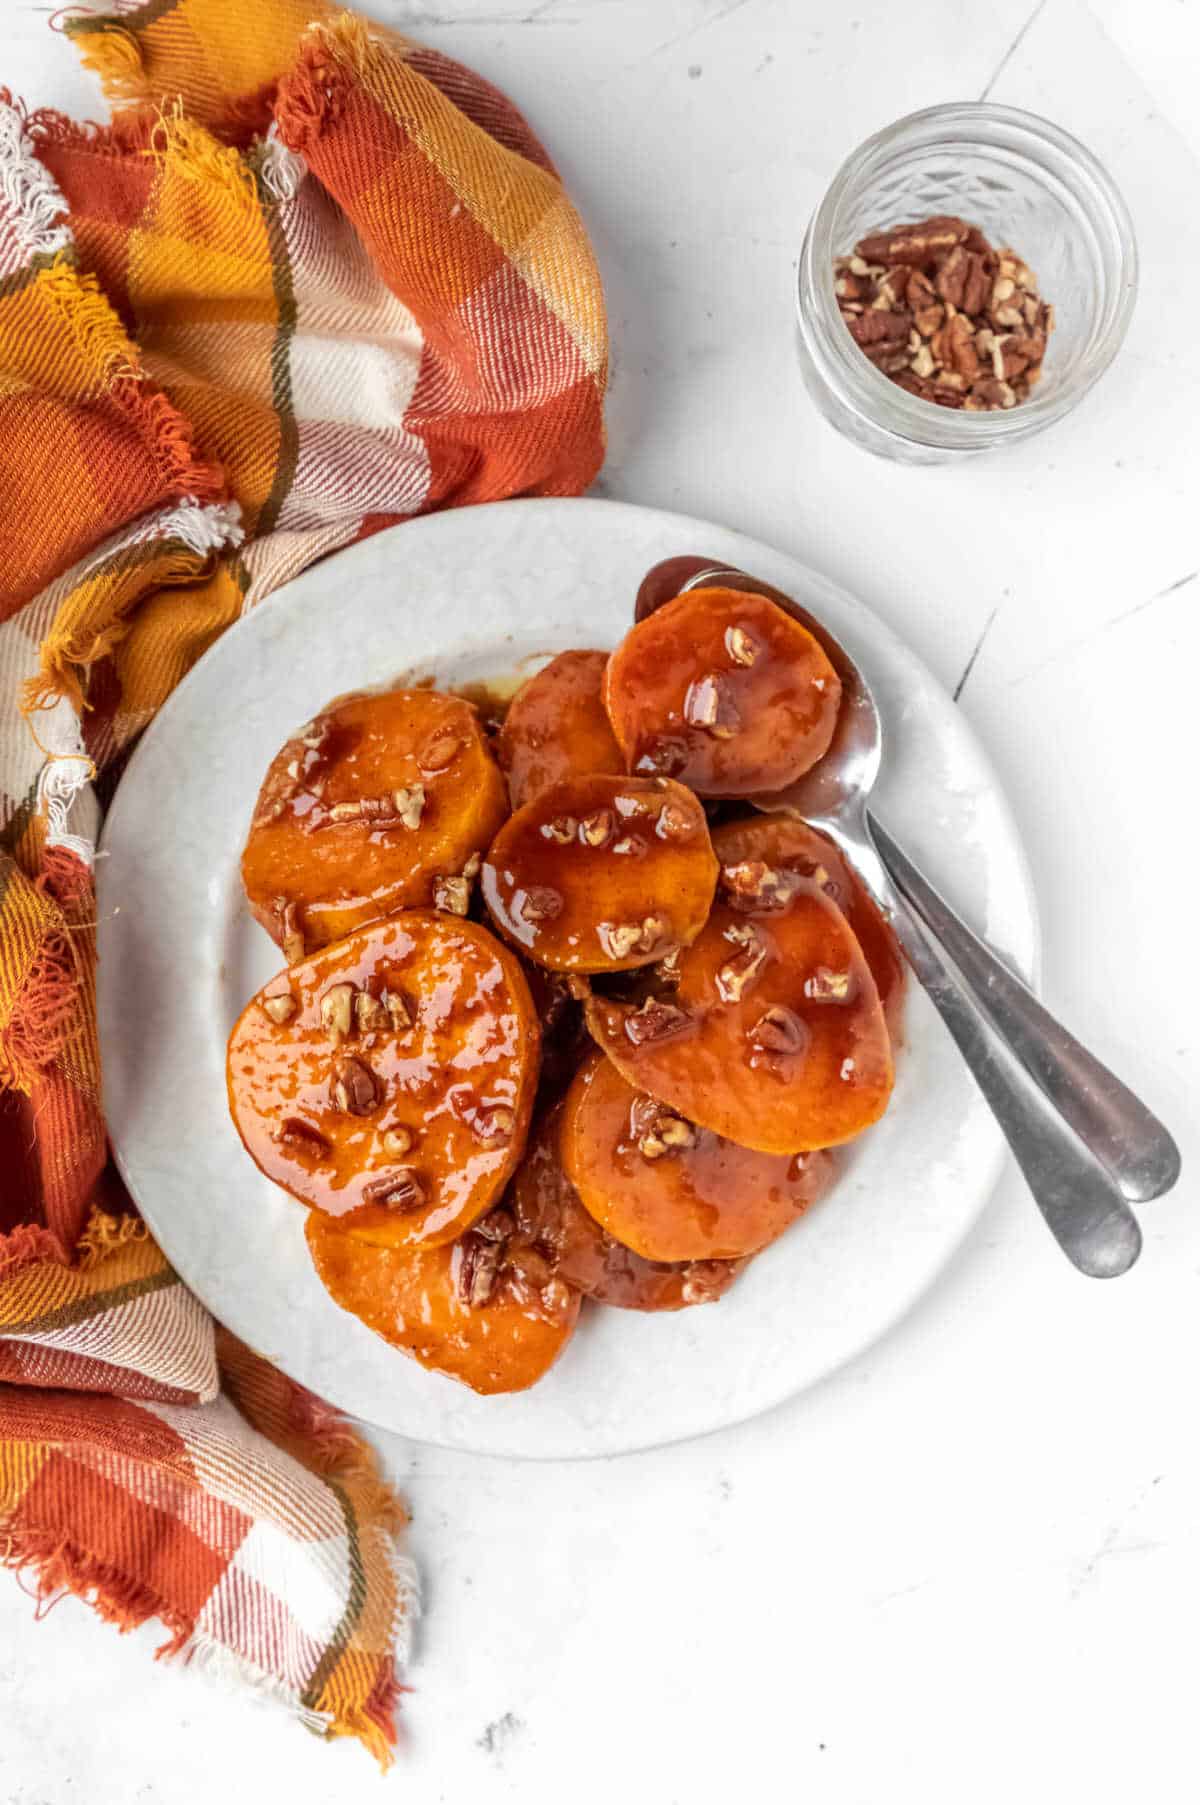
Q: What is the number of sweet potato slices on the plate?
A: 10